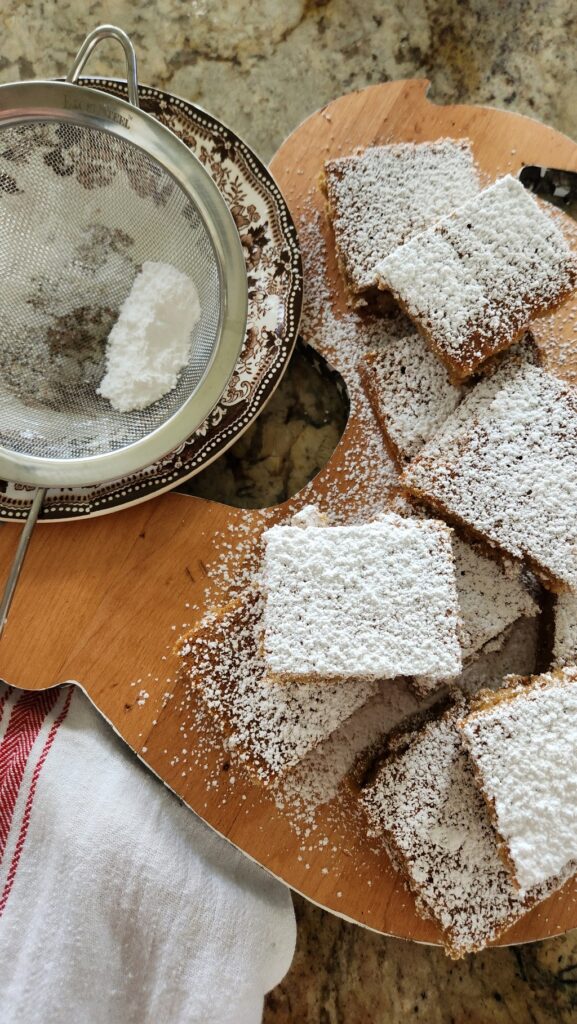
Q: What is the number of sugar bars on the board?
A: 10